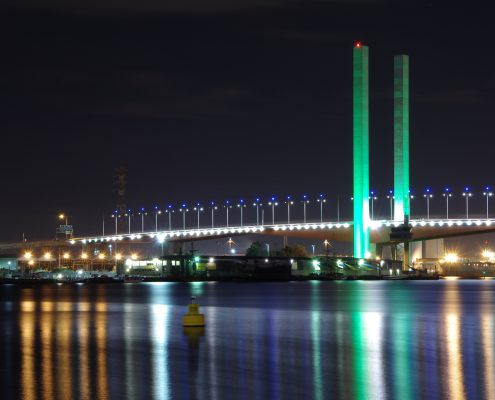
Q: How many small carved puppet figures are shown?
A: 0